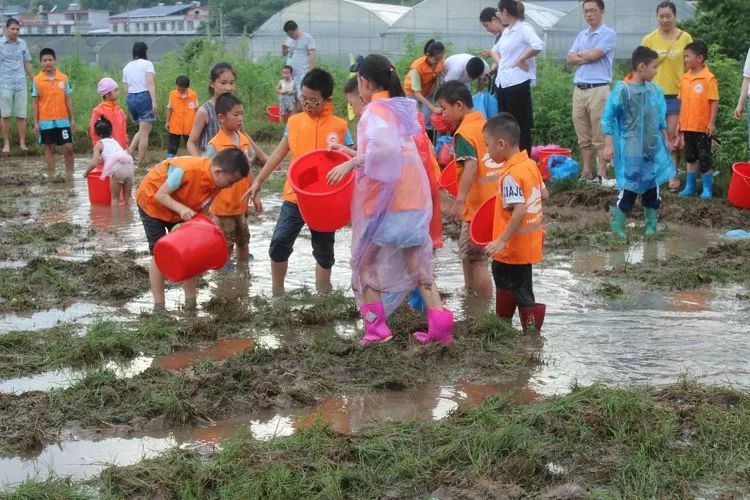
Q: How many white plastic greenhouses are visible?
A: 3